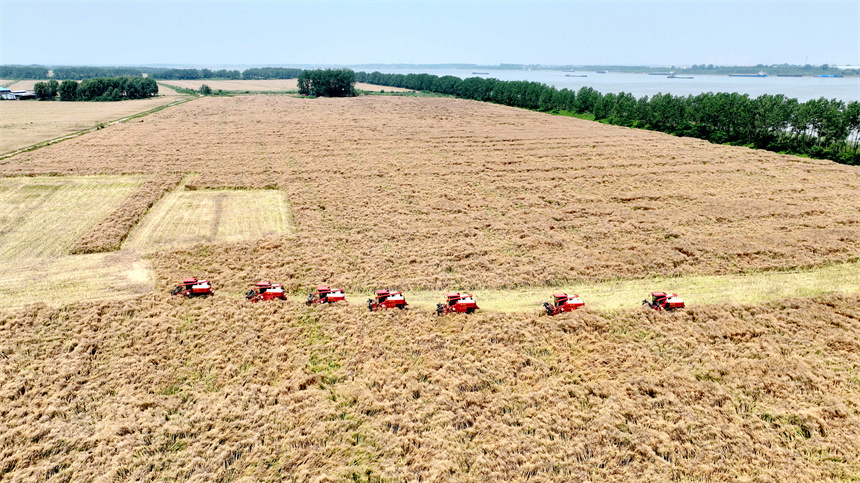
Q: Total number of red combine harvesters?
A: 7